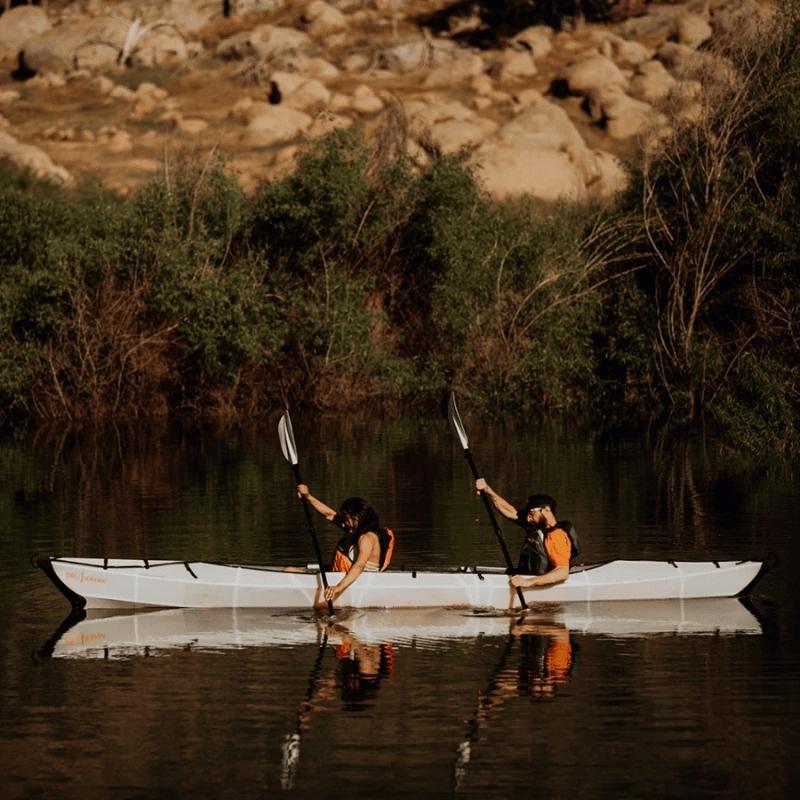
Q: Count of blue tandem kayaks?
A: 0